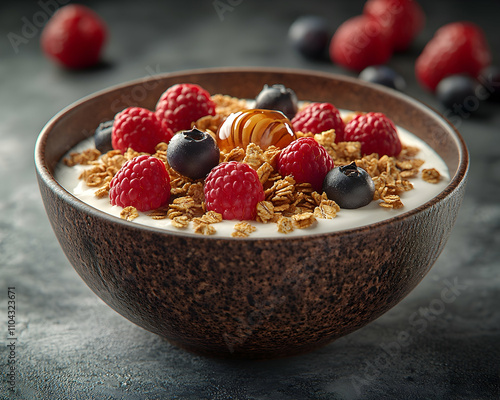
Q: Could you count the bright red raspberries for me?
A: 11